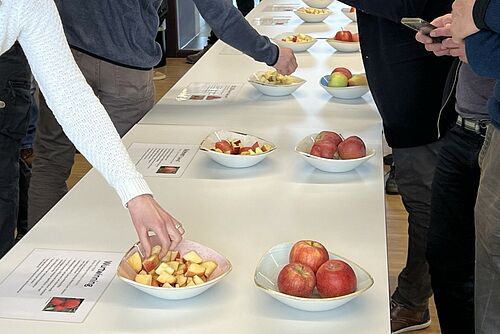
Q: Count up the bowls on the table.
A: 11